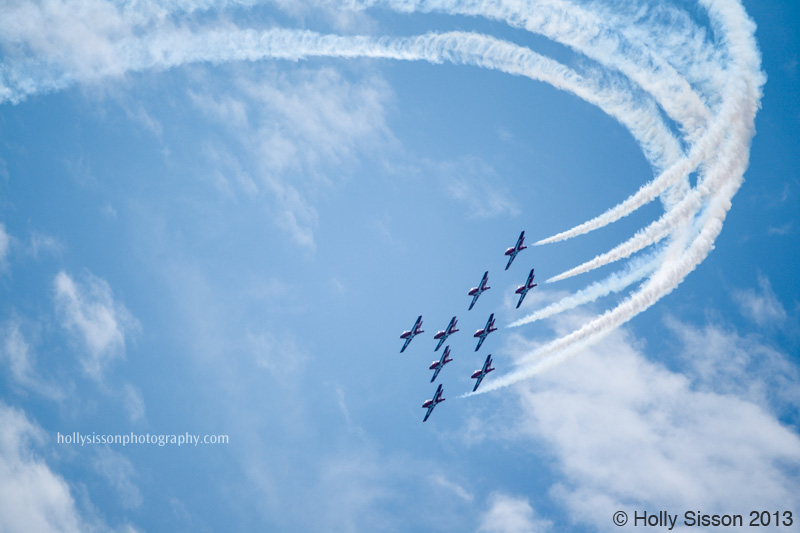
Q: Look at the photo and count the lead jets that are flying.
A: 1